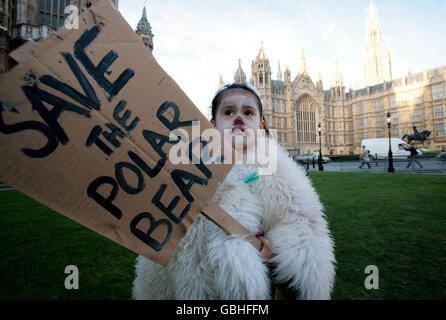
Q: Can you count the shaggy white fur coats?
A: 1